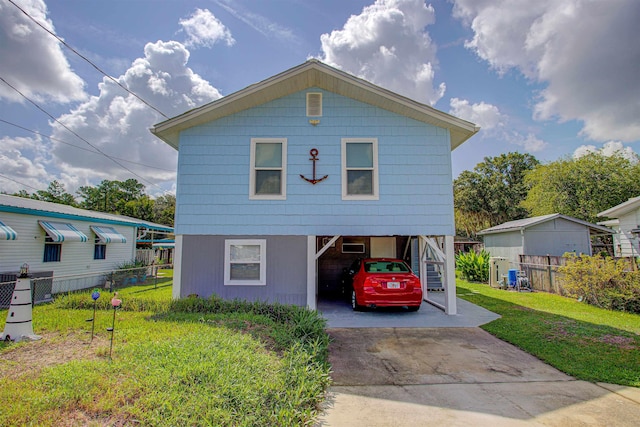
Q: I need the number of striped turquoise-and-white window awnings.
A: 3